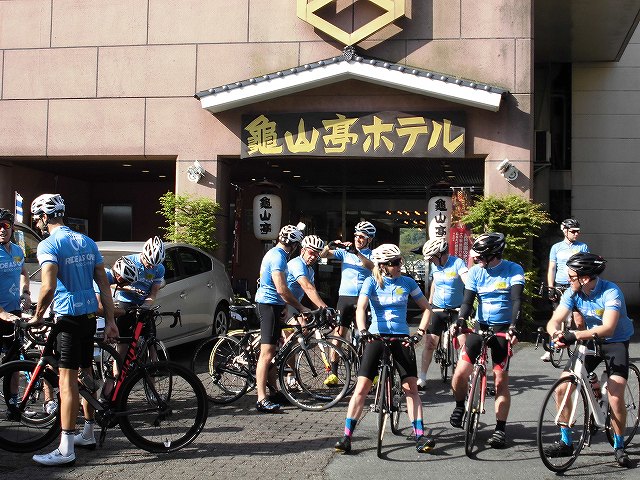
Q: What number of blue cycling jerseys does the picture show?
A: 12